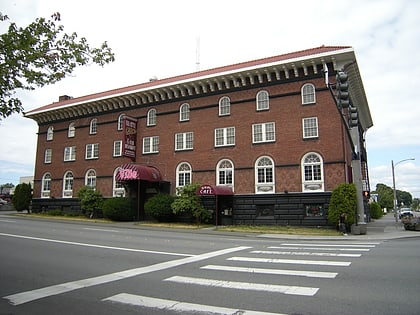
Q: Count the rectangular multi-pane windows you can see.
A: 9